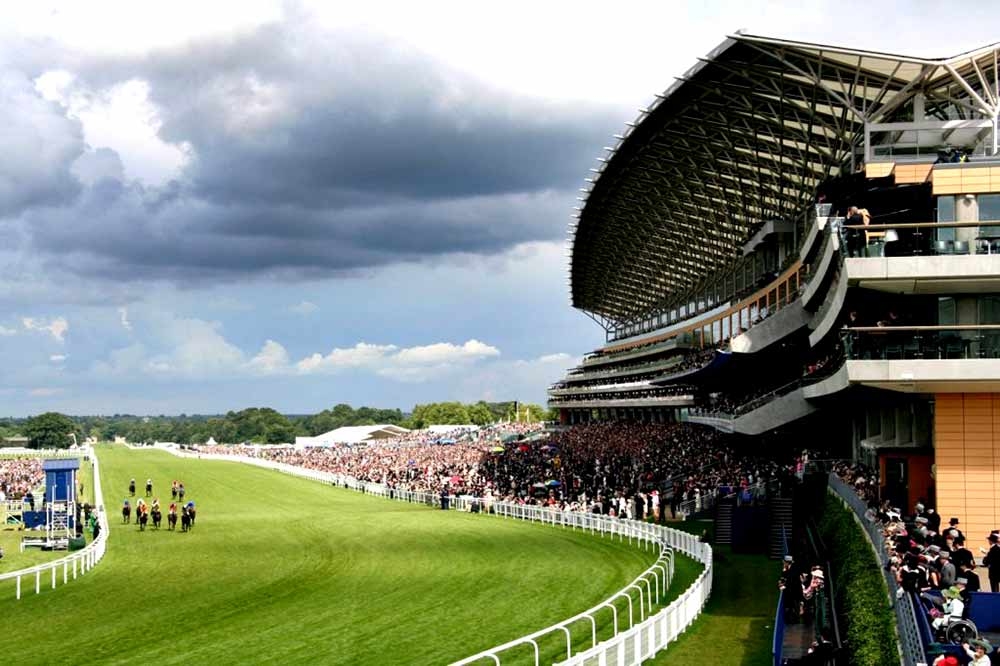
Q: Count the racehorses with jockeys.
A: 12